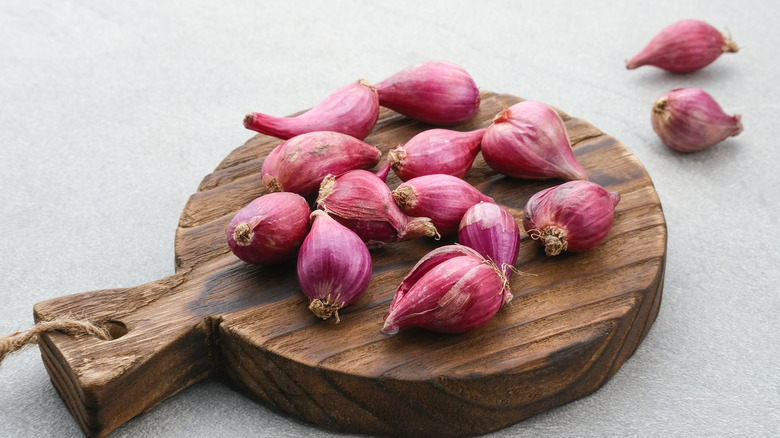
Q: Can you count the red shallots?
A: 14